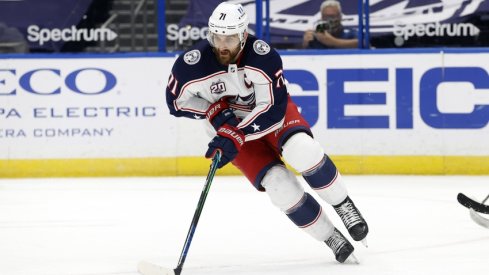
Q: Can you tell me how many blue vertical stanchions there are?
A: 5